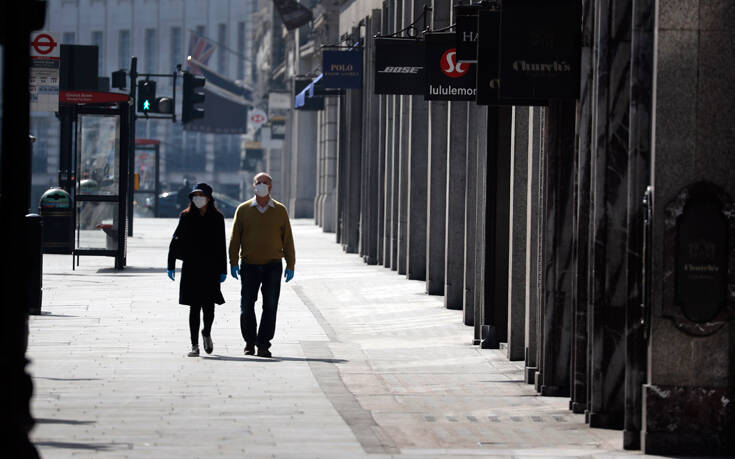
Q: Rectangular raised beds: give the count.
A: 0